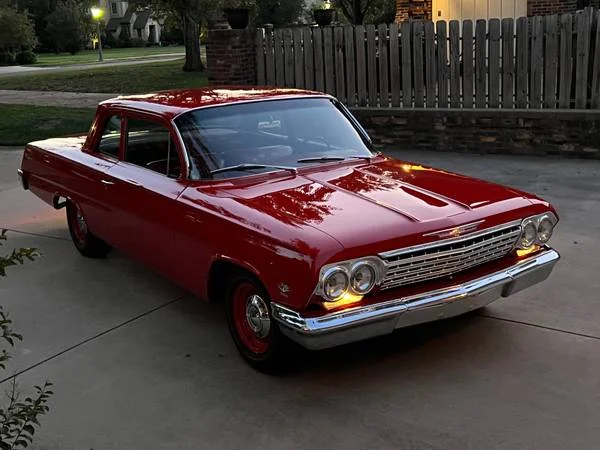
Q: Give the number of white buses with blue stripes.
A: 0